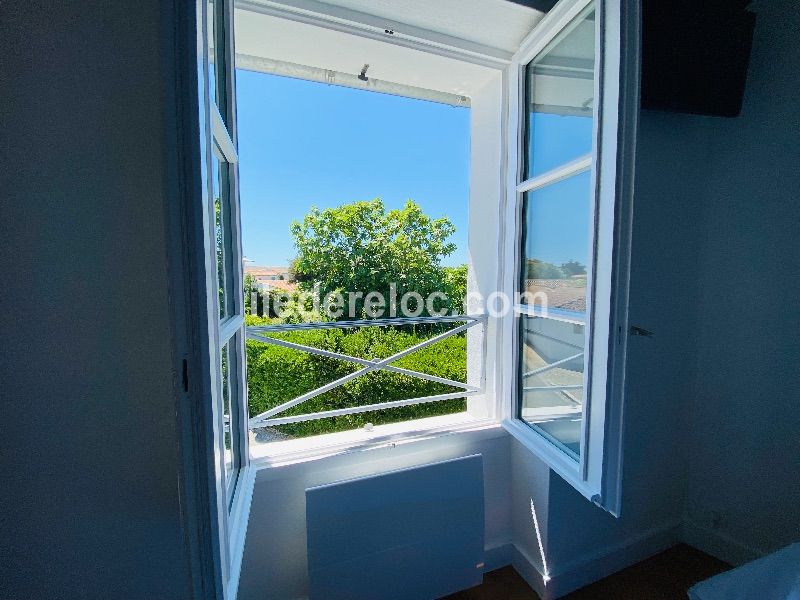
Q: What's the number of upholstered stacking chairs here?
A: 0